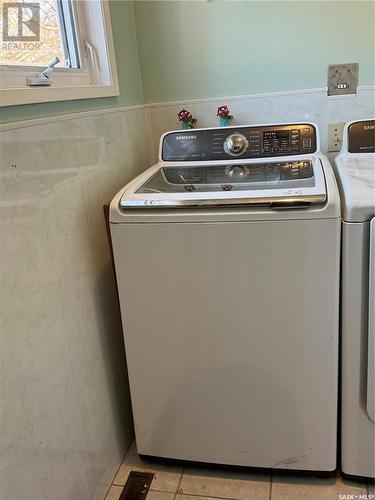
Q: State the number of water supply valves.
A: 2